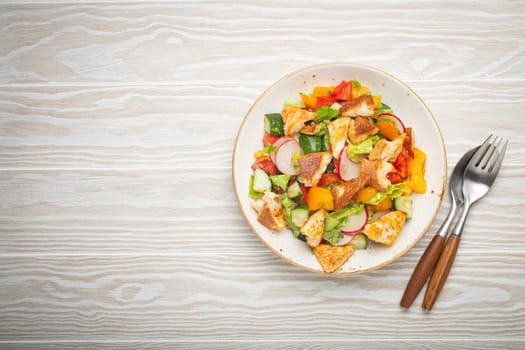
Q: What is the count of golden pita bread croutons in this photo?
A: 12